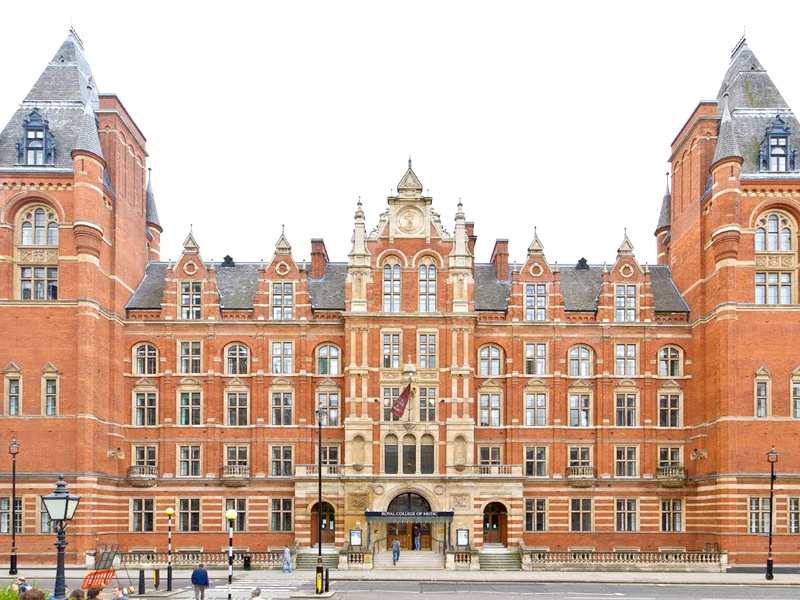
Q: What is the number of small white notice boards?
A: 2